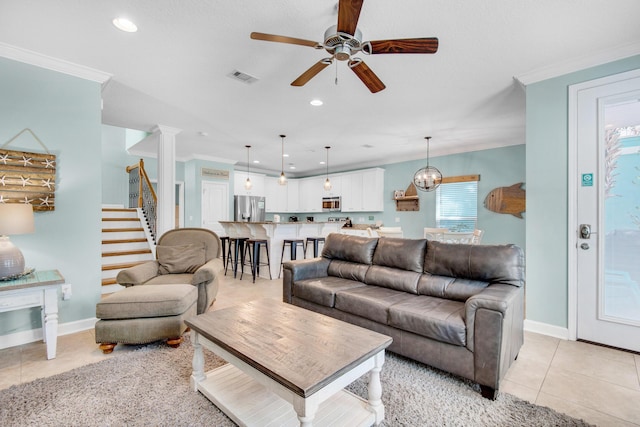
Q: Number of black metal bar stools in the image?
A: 5